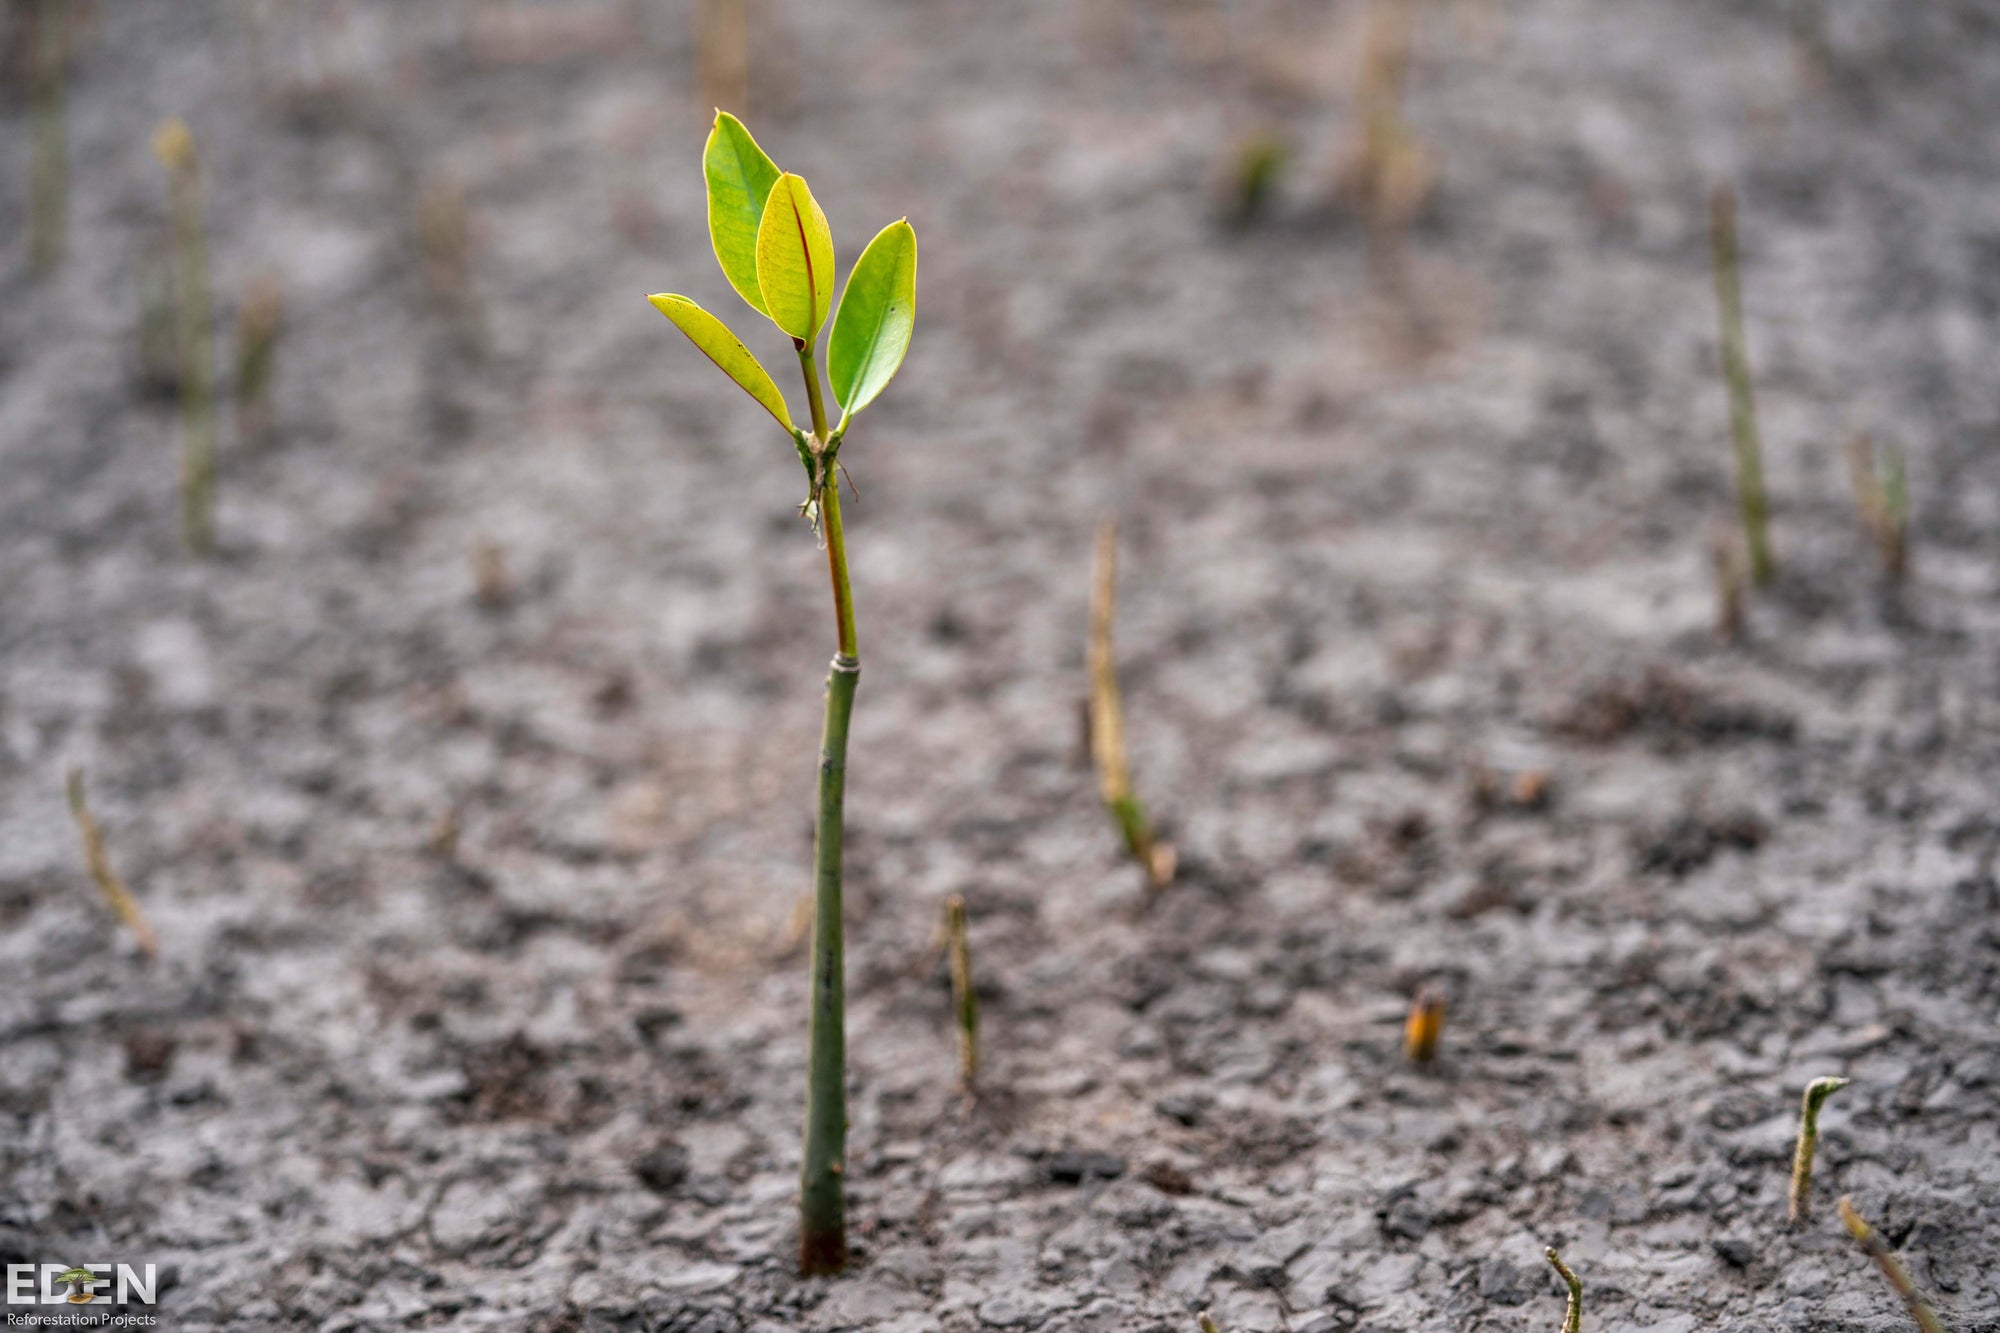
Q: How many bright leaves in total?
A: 4